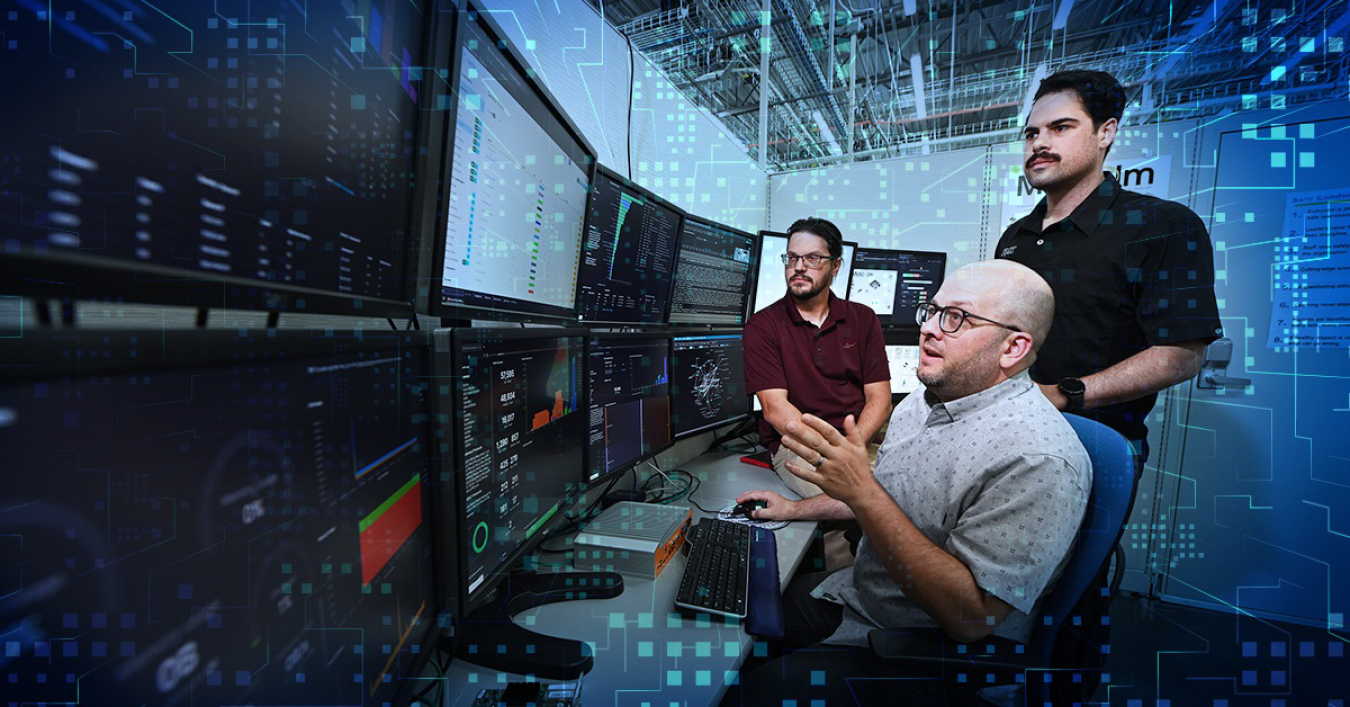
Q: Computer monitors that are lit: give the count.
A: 12